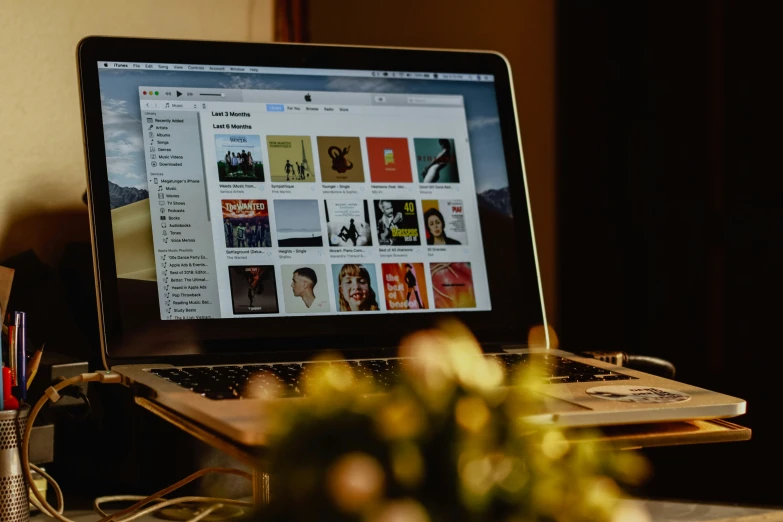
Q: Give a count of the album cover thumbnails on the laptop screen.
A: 15